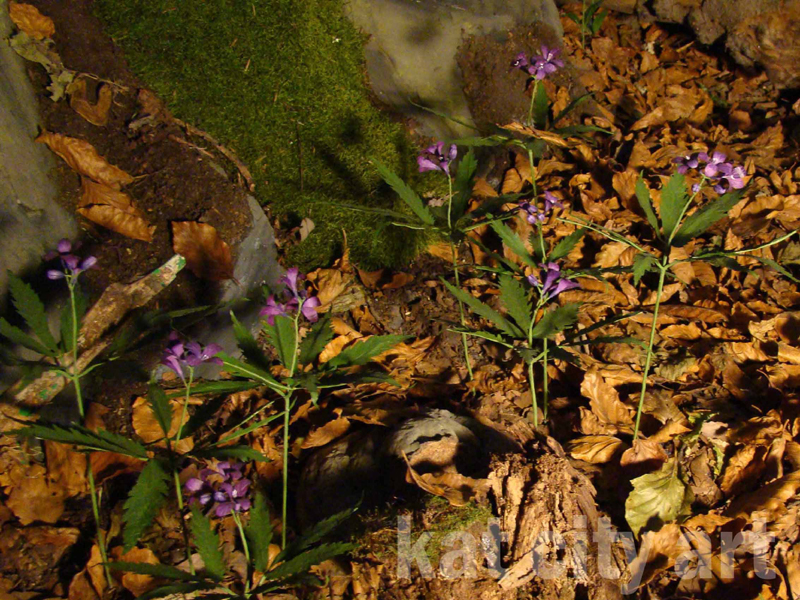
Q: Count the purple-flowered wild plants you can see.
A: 9